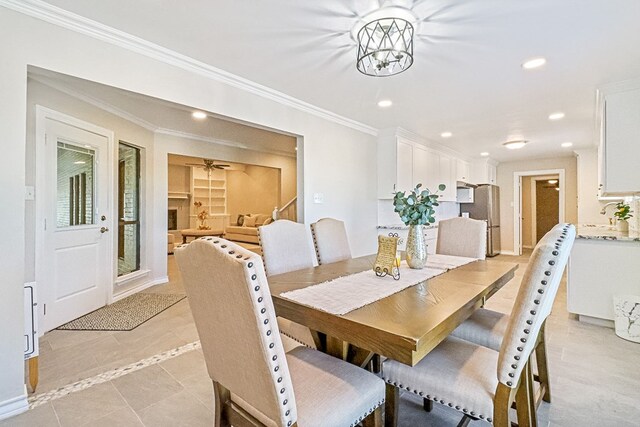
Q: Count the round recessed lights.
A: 7